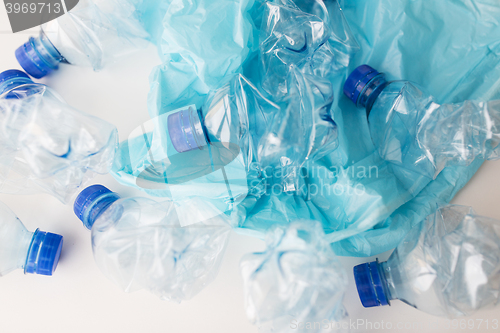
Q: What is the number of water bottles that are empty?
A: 9